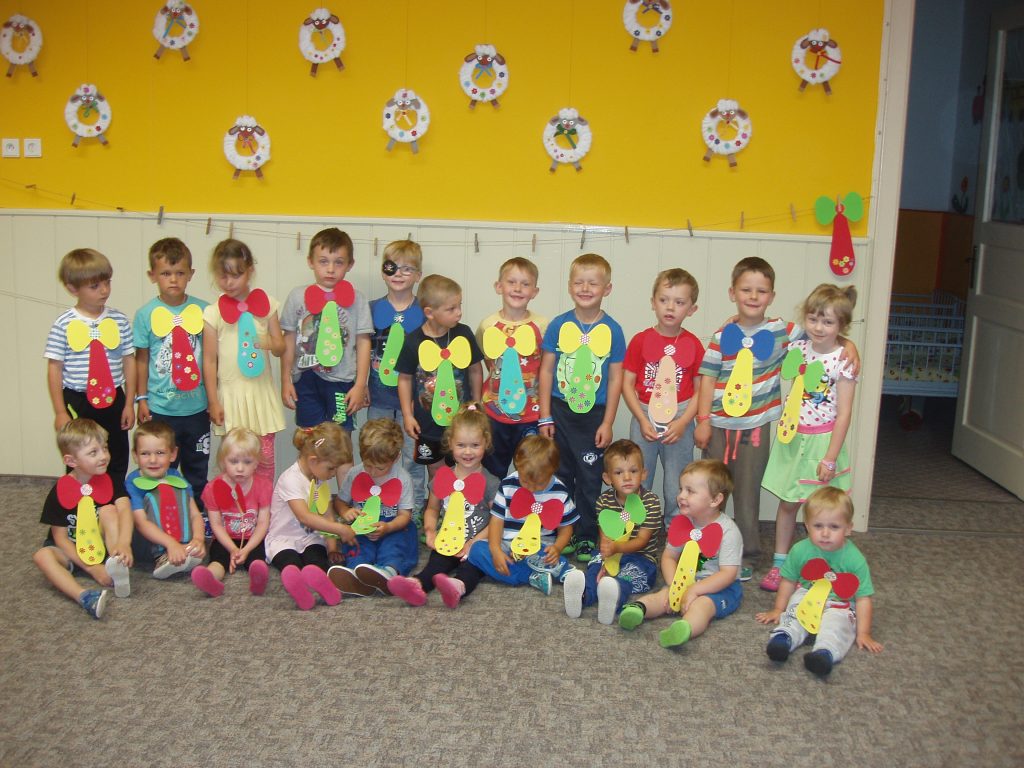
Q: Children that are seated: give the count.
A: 10